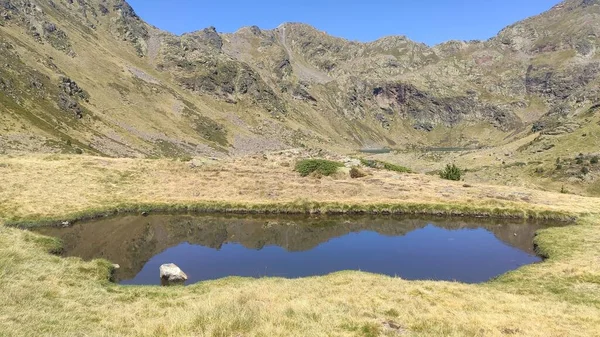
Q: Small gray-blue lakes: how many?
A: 2